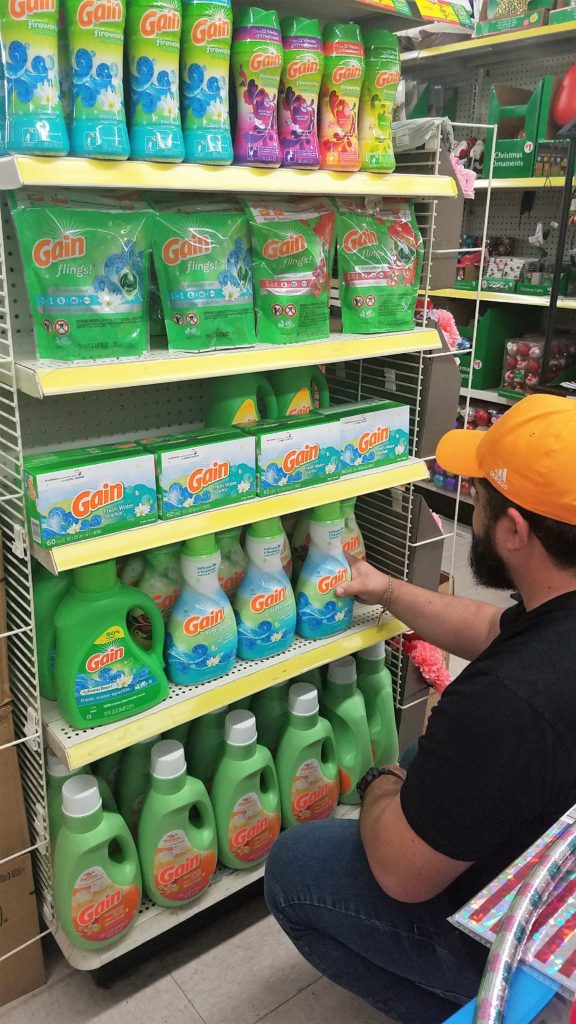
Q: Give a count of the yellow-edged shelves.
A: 7